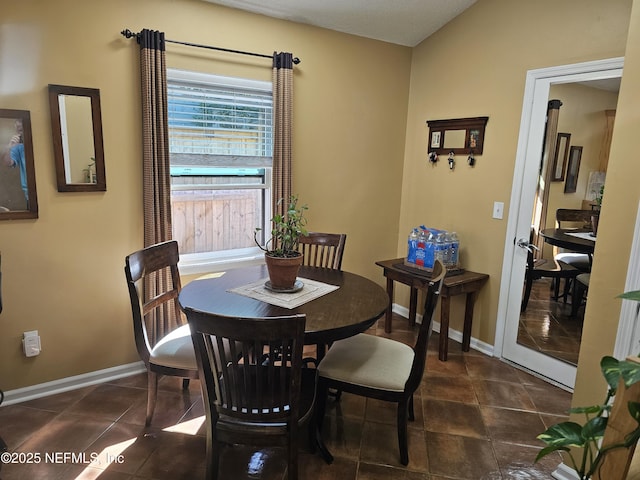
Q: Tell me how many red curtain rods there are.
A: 0